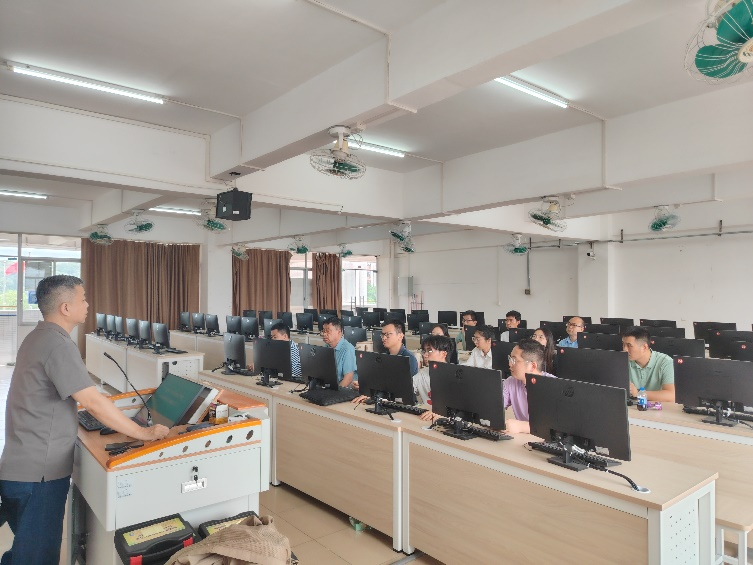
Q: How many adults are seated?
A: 12